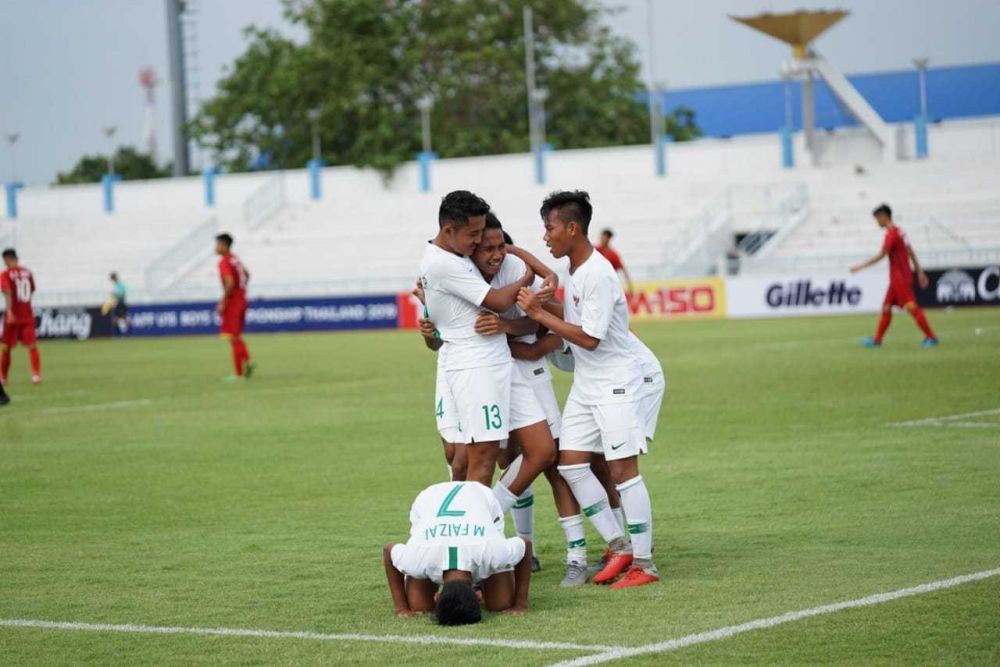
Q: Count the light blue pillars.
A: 9